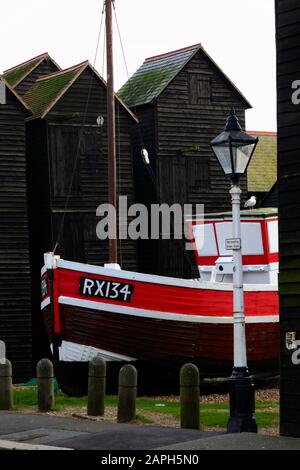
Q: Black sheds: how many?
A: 5